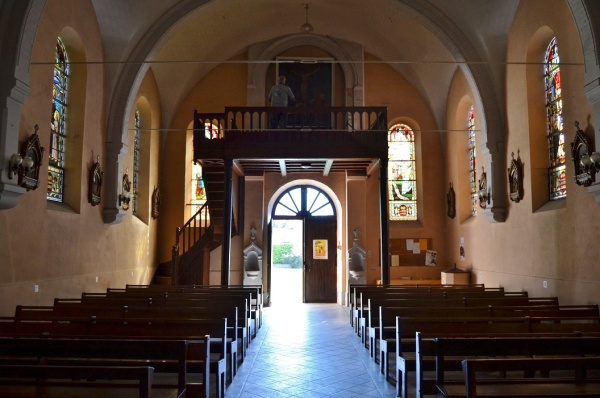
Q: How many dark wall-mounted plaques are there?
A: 8